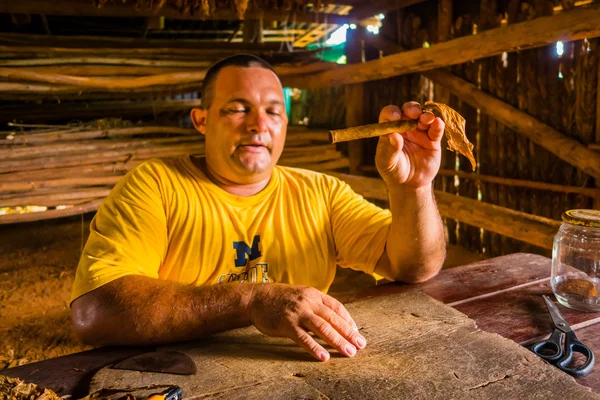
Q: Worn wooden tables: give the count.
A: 1